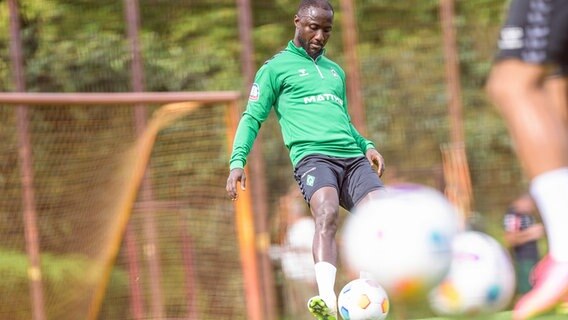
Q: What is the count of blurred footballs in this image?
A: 2